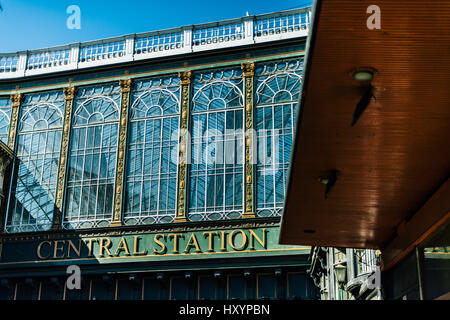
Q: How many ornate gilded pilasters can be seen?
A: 5